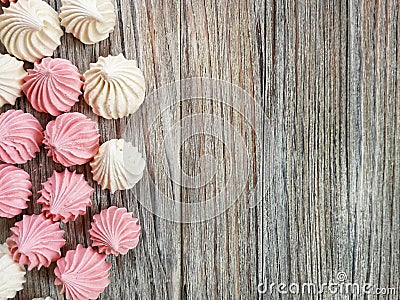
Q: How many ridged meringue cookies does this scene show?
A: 14